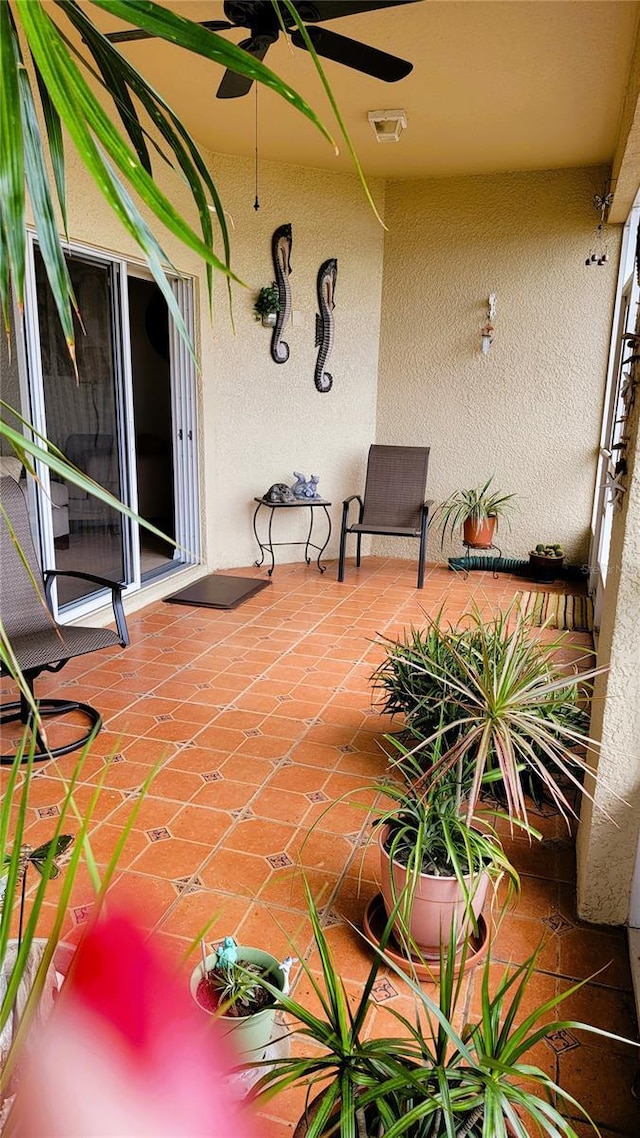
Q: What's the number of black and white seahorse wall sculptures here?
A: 2